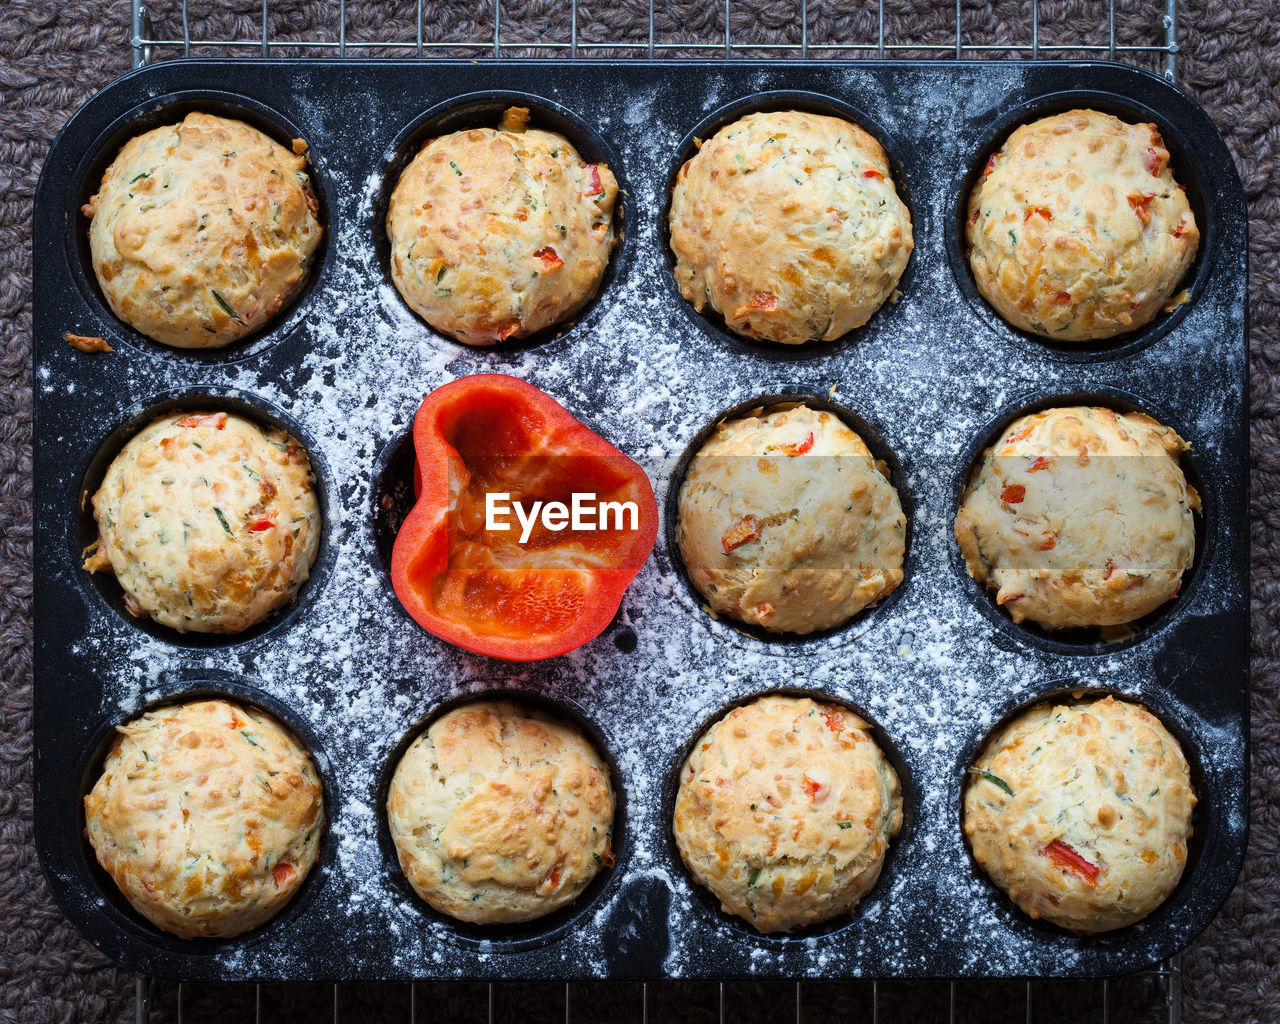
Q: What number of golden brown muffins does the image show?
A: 11